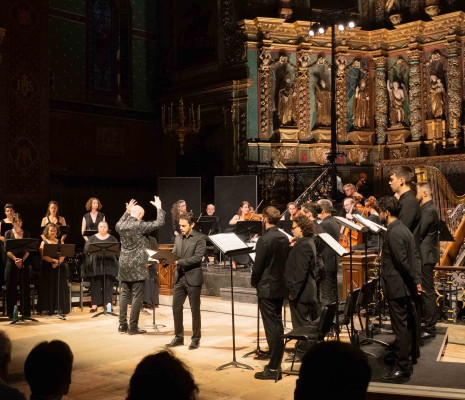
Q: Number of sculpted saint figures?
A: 5